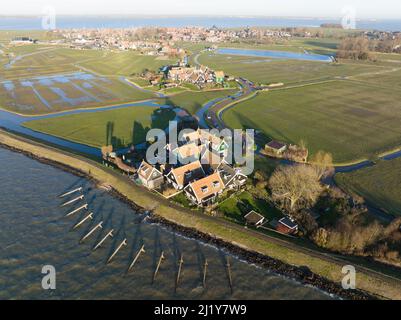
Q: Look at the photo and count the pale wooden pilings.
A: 12